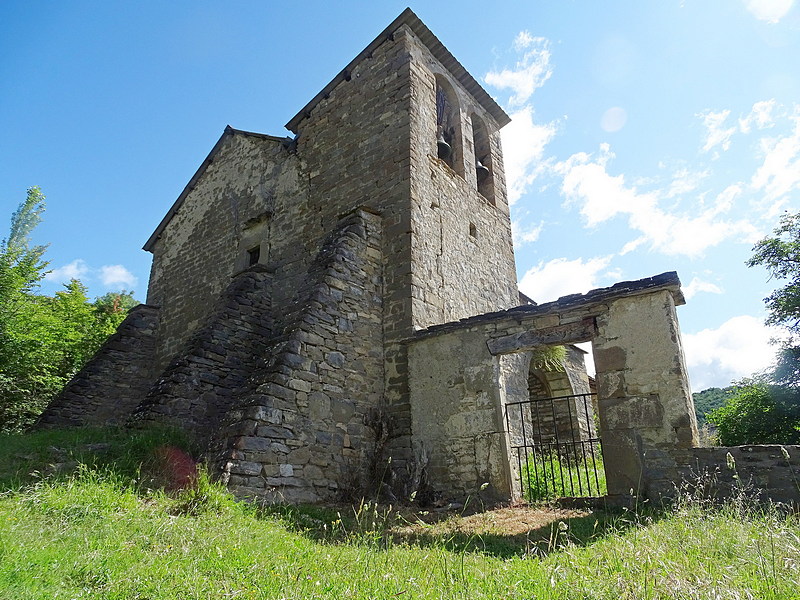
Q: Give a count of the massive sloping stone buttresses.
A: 3